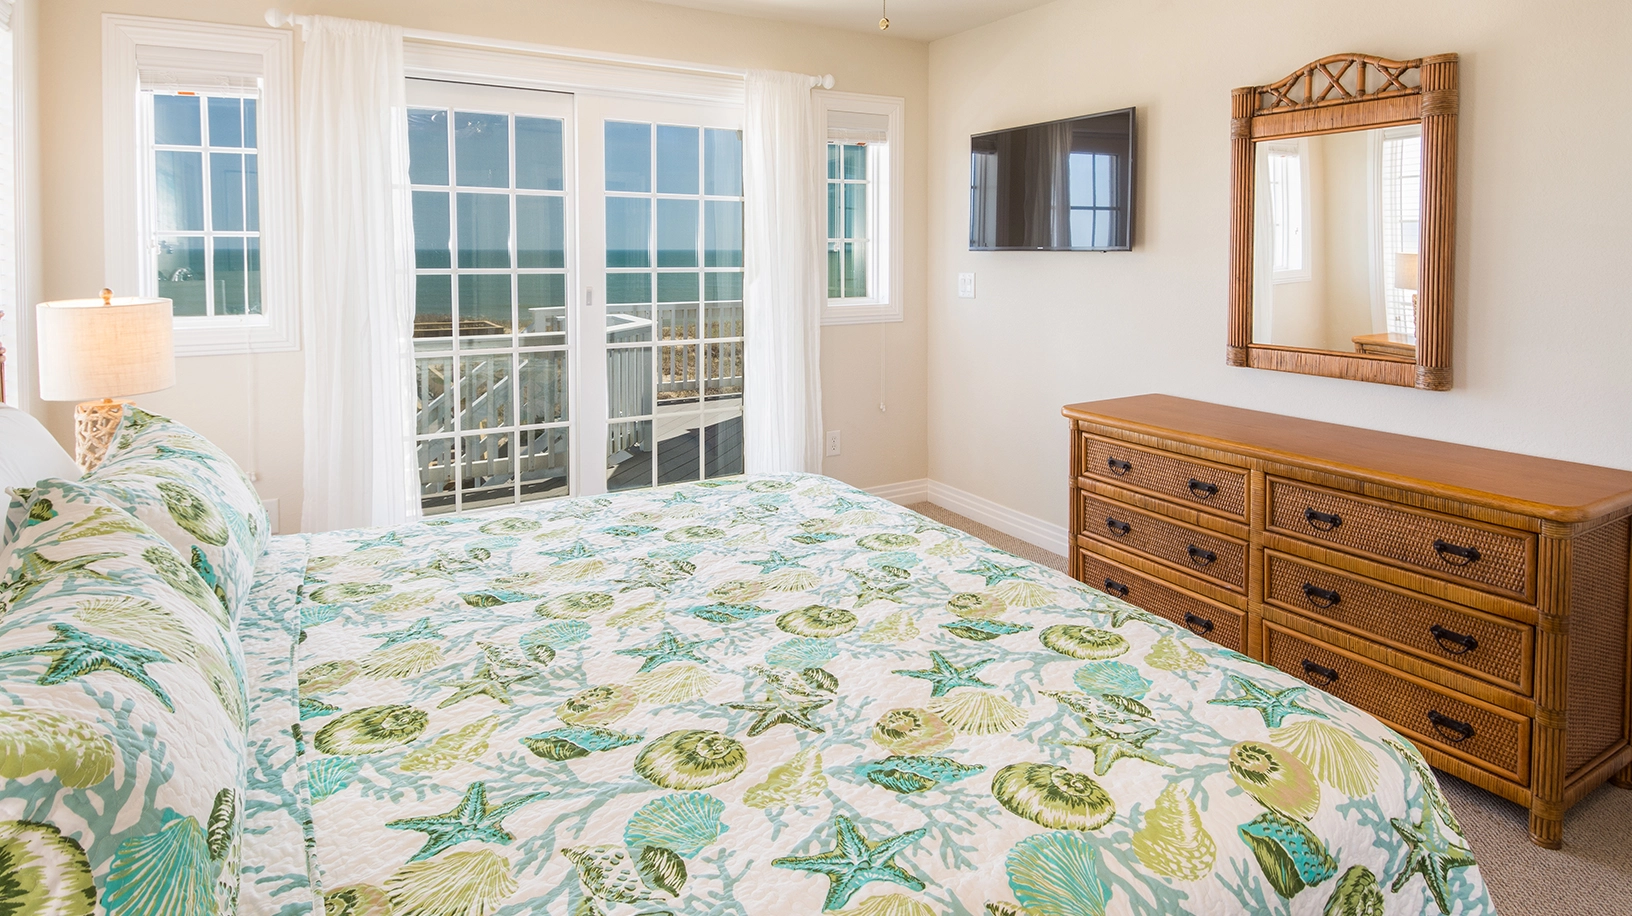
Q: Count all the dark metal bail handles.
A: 12